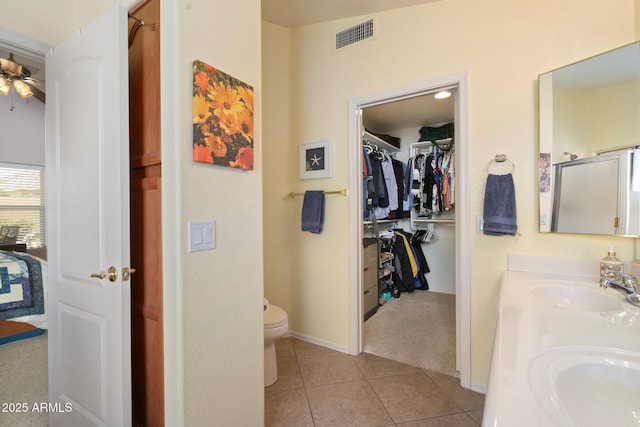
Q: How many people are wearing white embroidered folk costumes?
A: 0